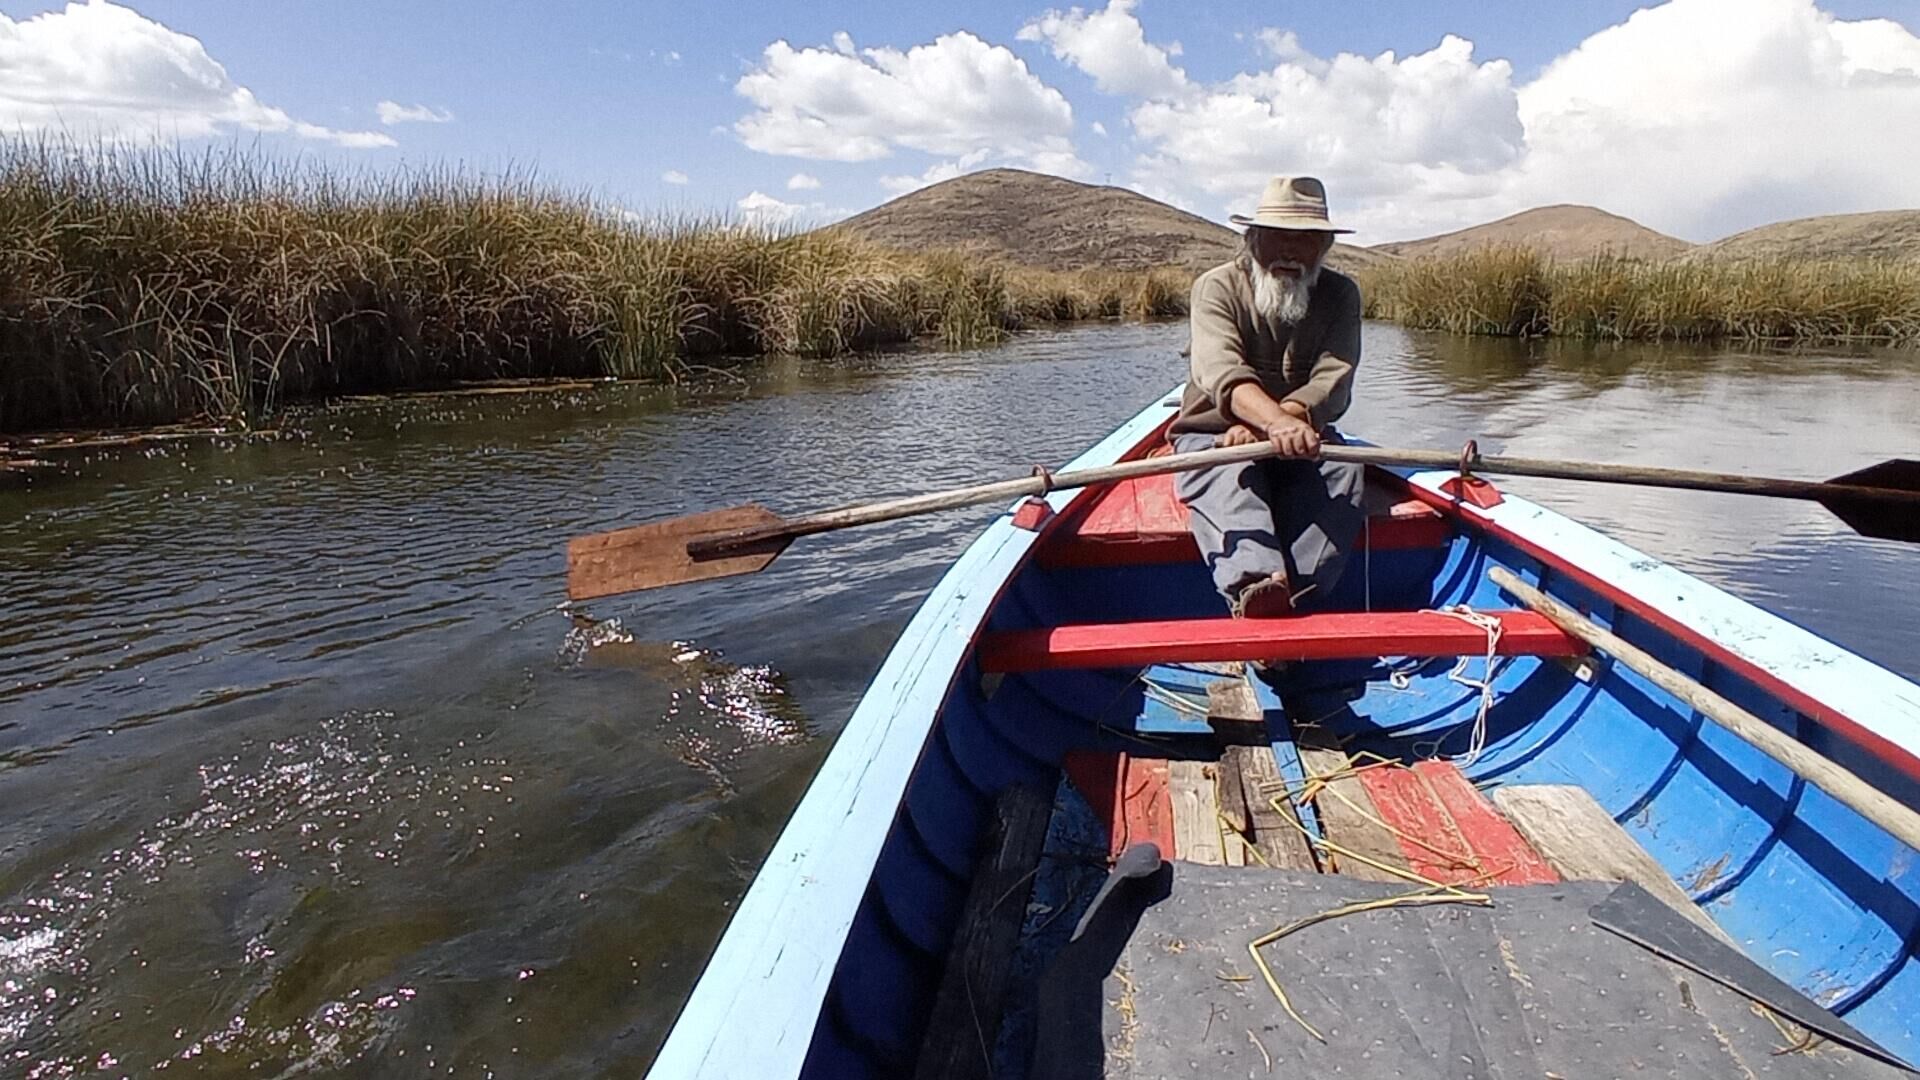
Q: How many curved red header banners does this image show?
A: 0